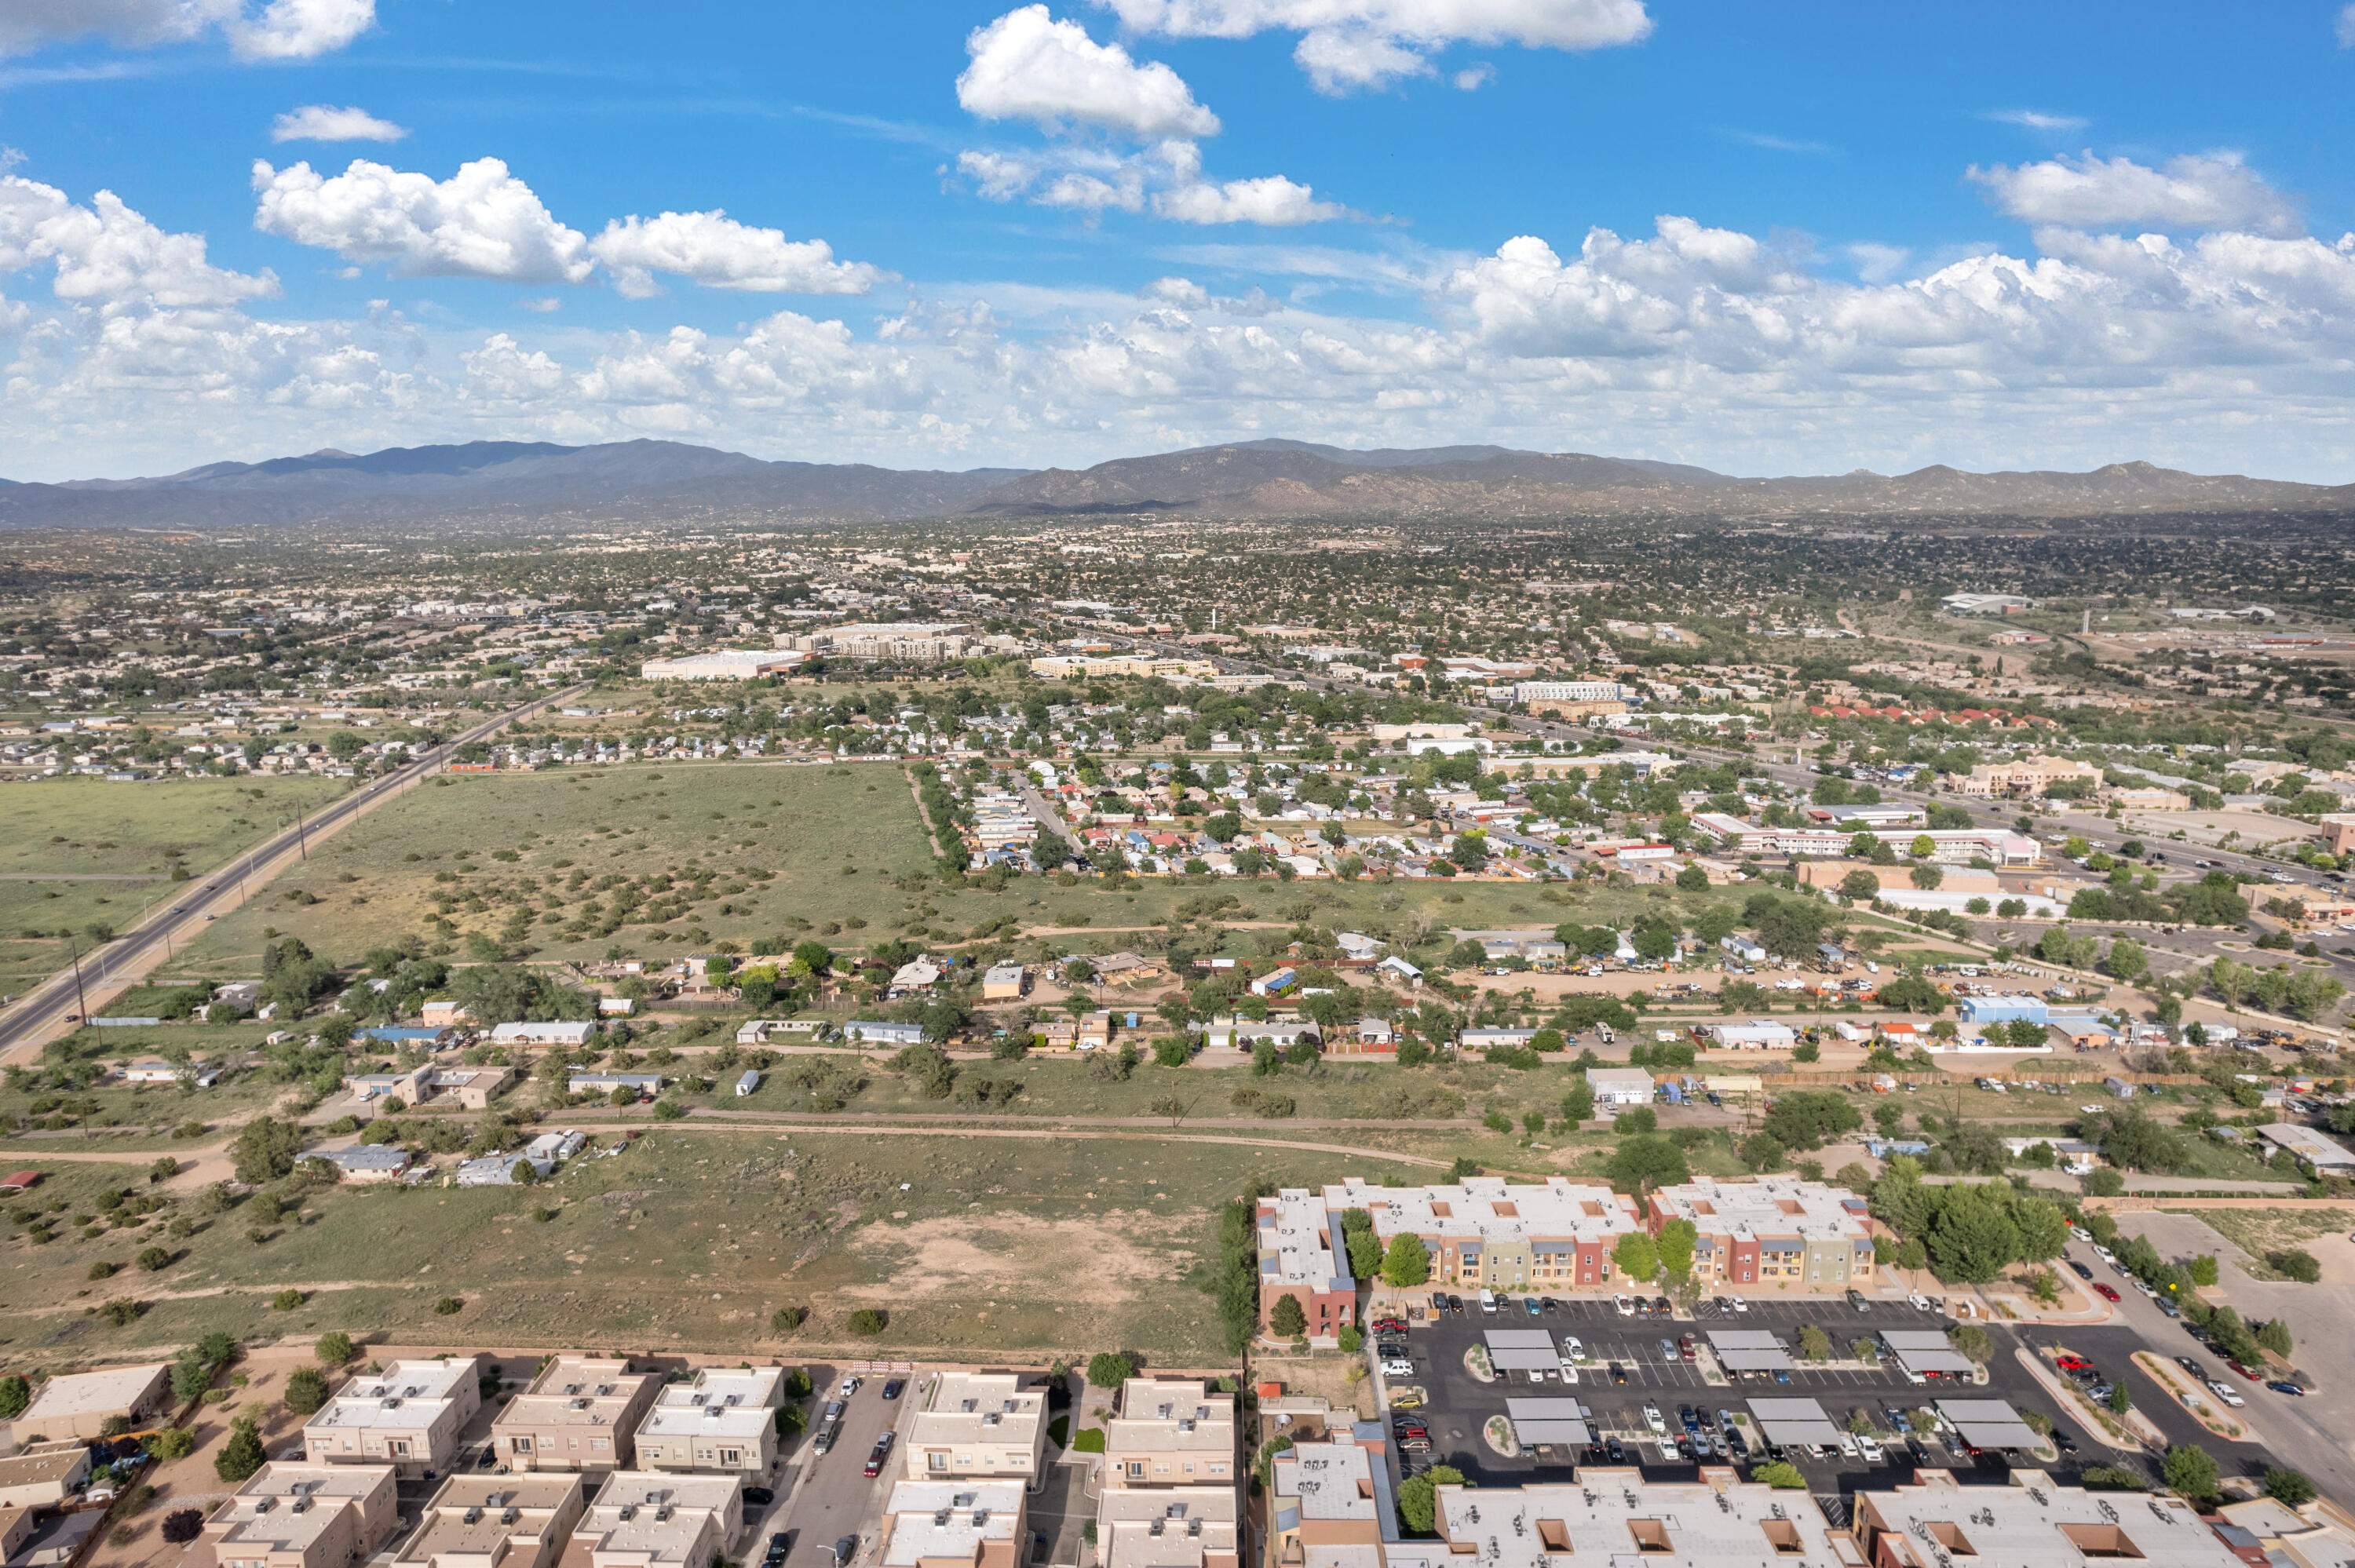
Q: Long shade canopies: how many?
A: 6